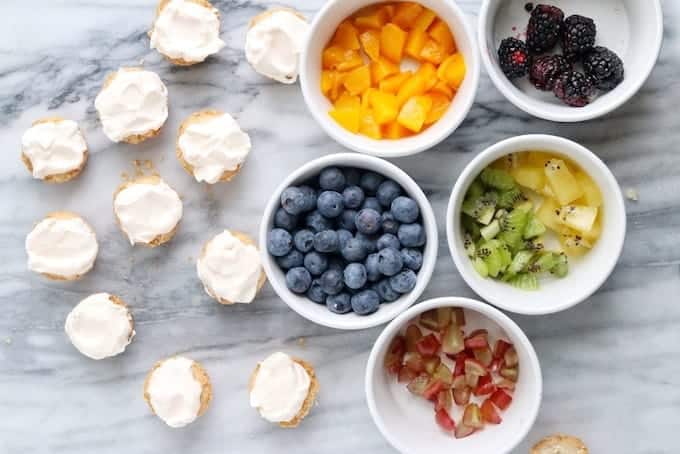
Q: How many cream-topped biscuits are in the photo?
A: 11